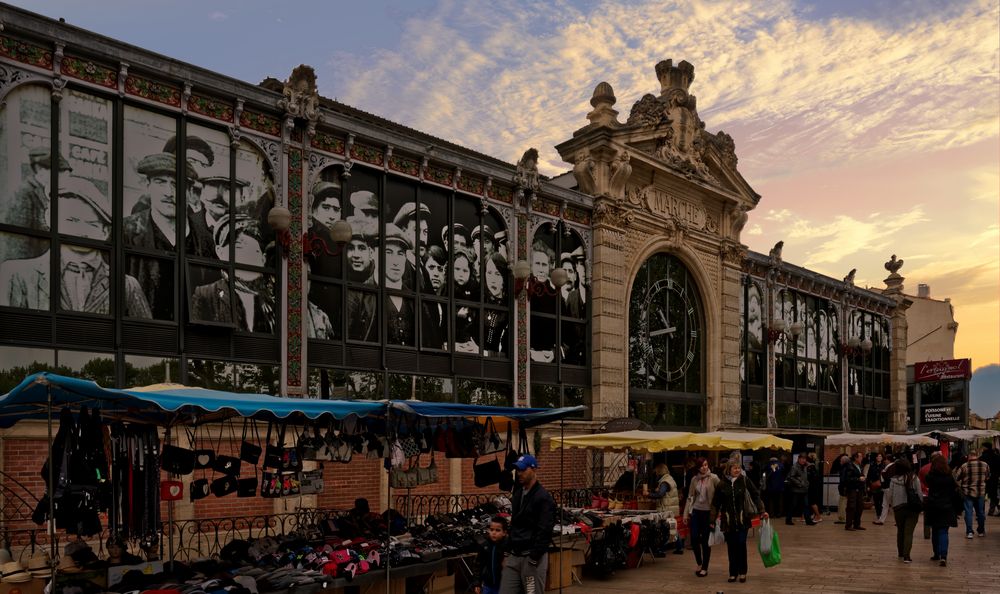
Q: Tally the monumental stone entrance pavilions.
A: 1